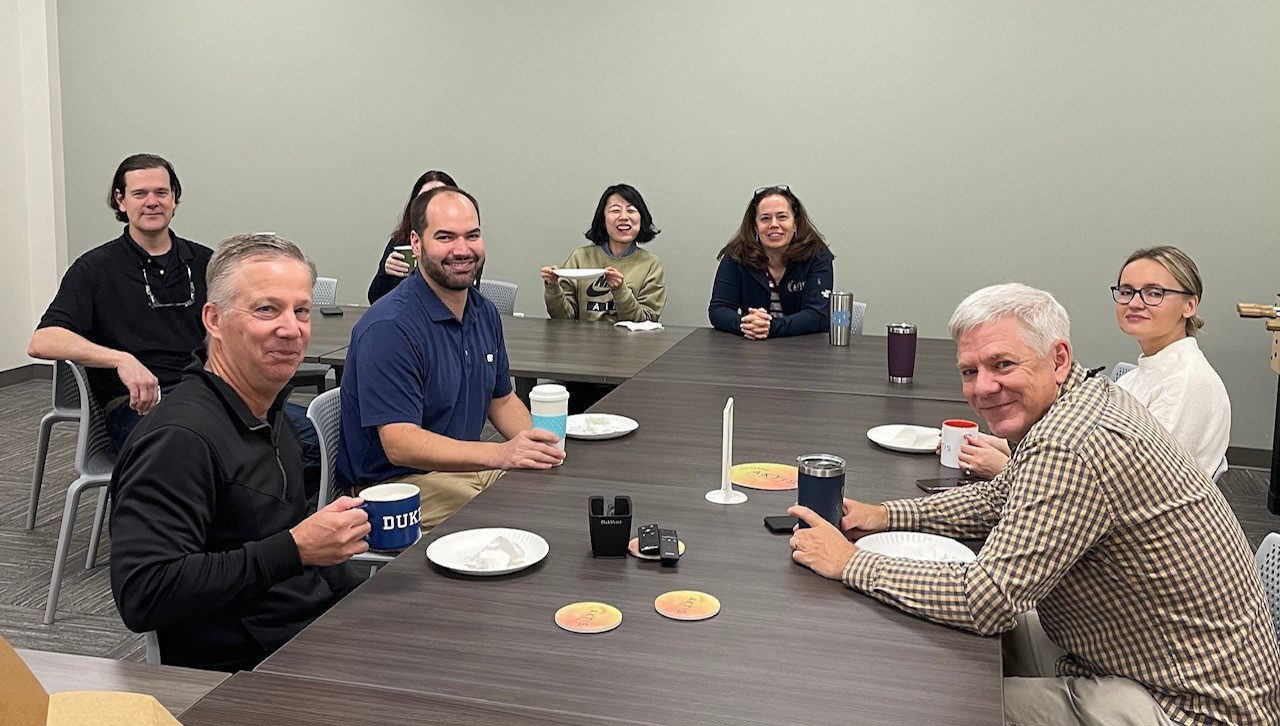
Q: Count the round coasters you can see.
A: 4